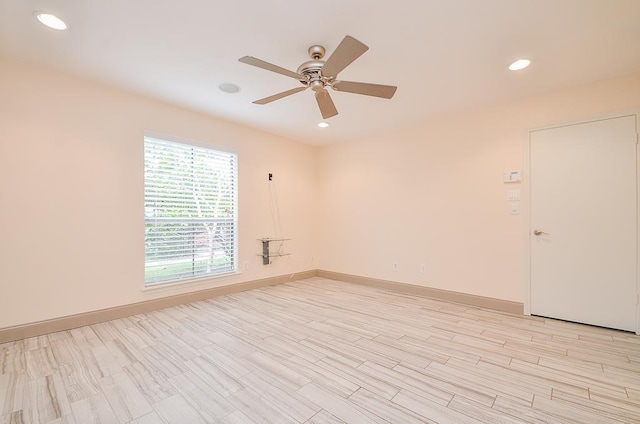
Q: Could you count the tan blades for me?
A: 5